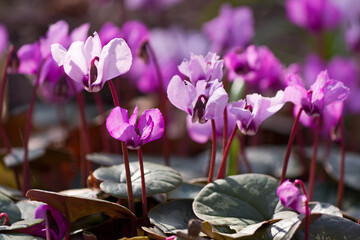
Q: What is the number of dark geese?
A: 0